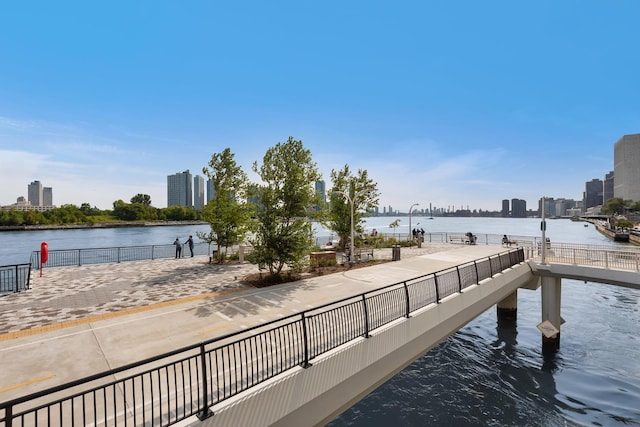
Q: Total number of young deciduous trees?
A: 3